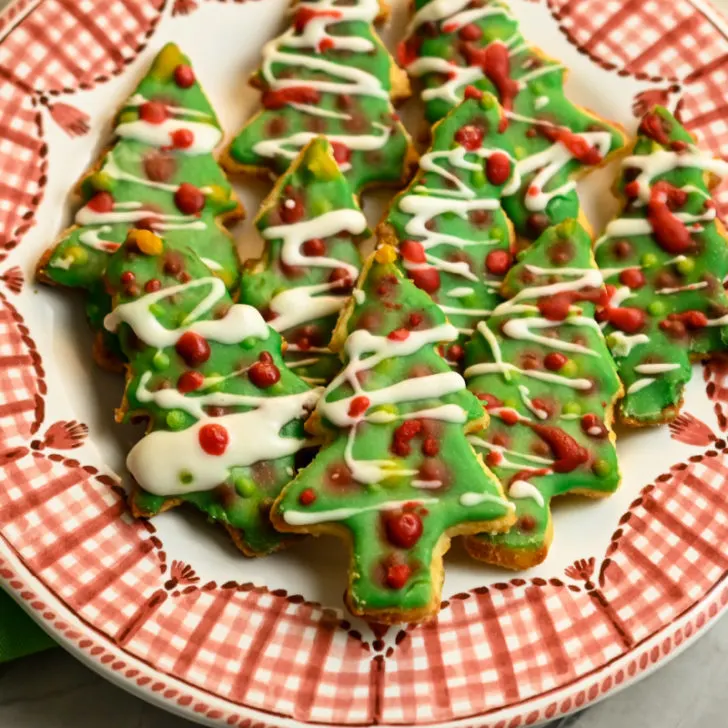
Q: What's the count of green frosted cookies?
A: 9